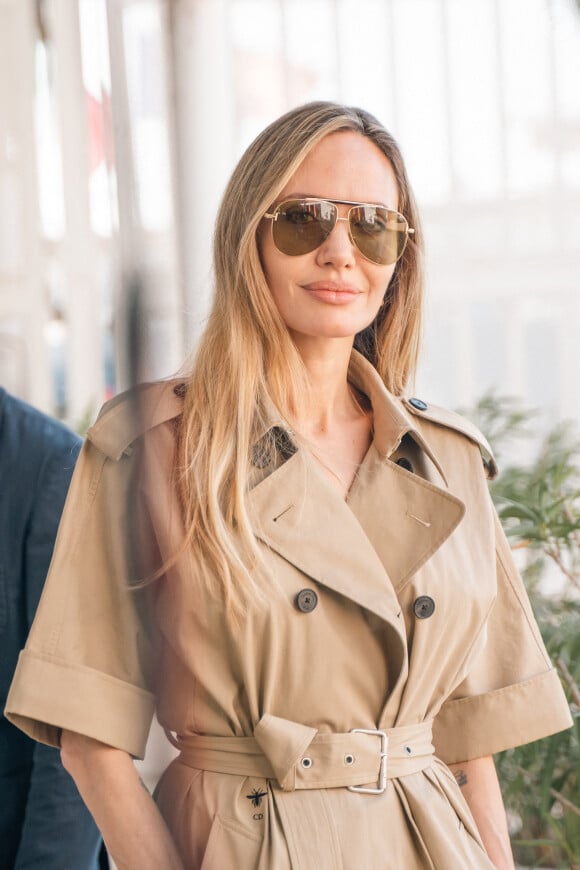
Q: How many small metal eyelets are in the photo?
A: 3